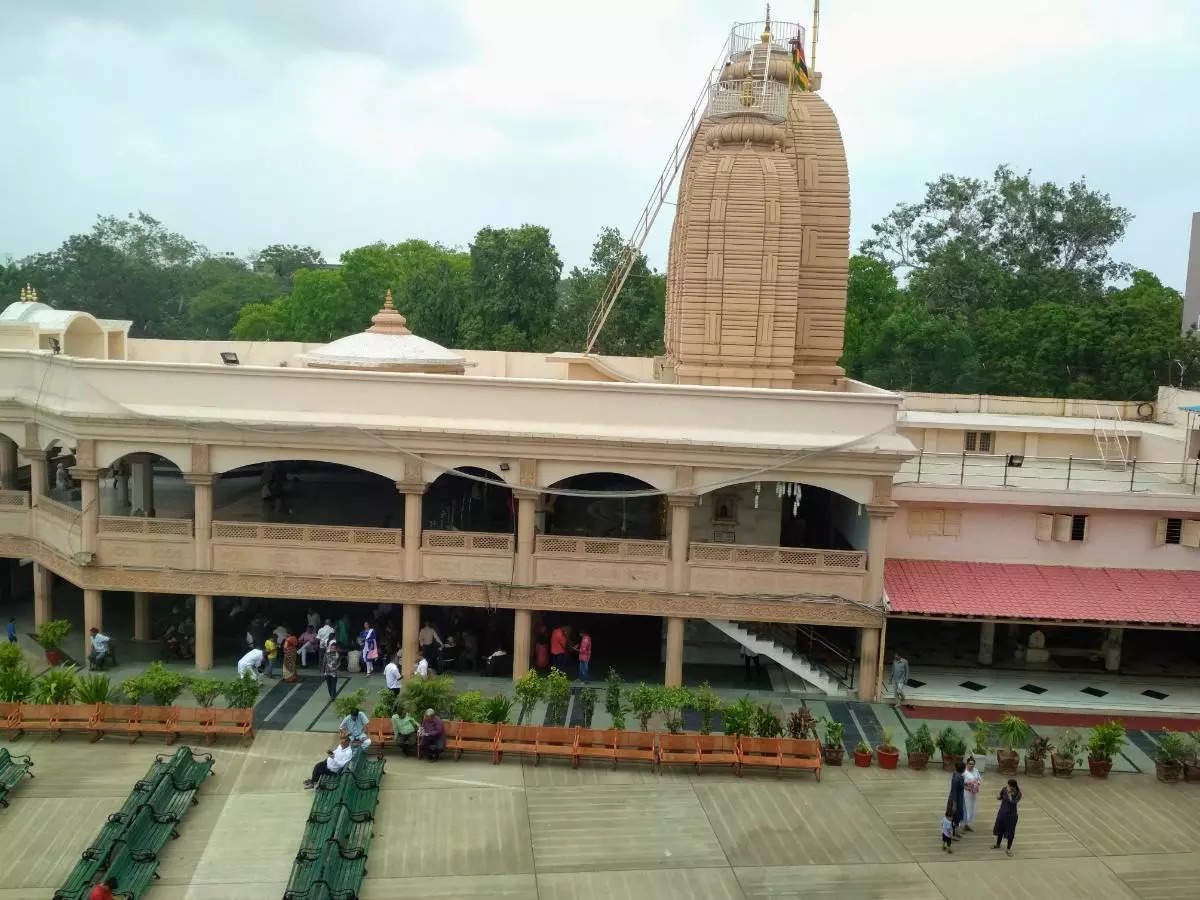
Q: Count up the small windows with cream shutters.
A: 3